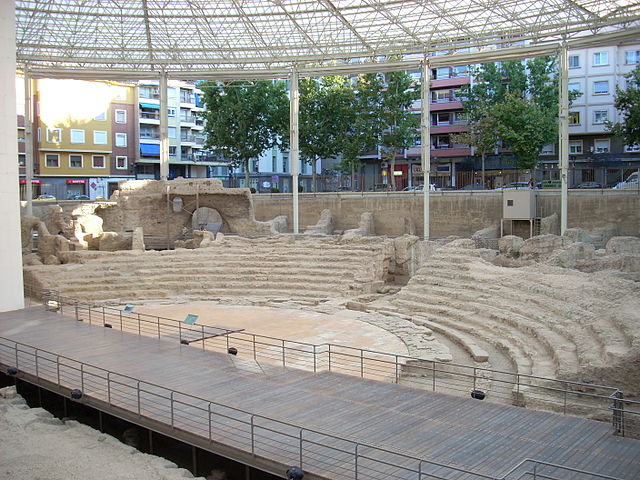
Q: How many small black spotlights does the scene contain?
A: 7